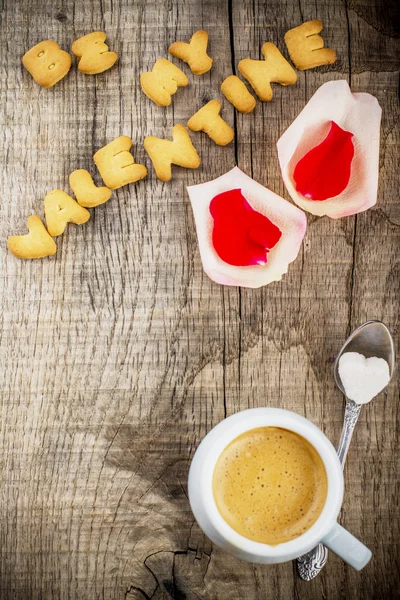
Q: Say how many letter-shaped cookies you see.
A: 13